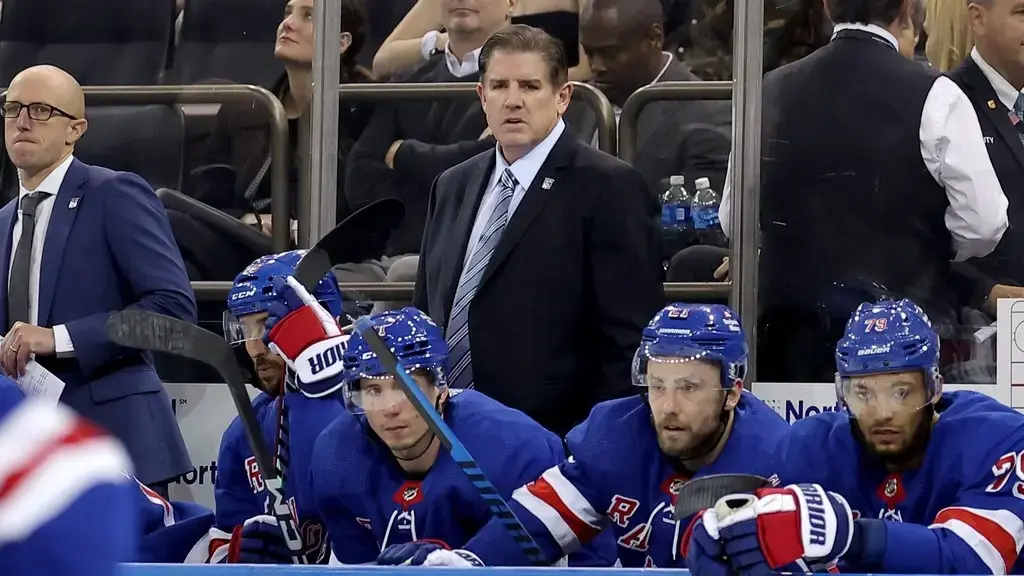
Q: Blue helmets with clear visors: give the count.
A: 4